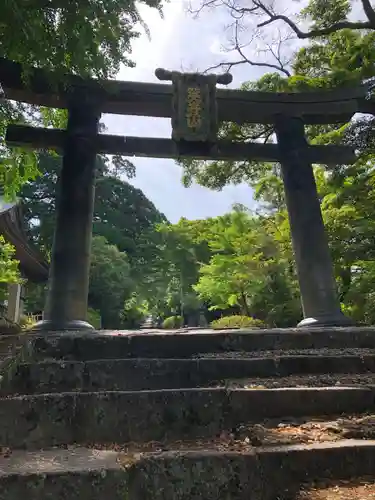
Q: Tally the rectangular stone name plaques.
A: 1